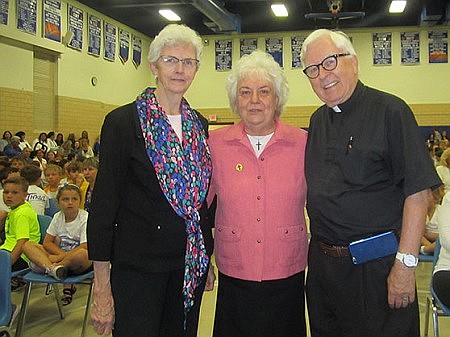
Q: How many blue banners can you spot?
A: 15